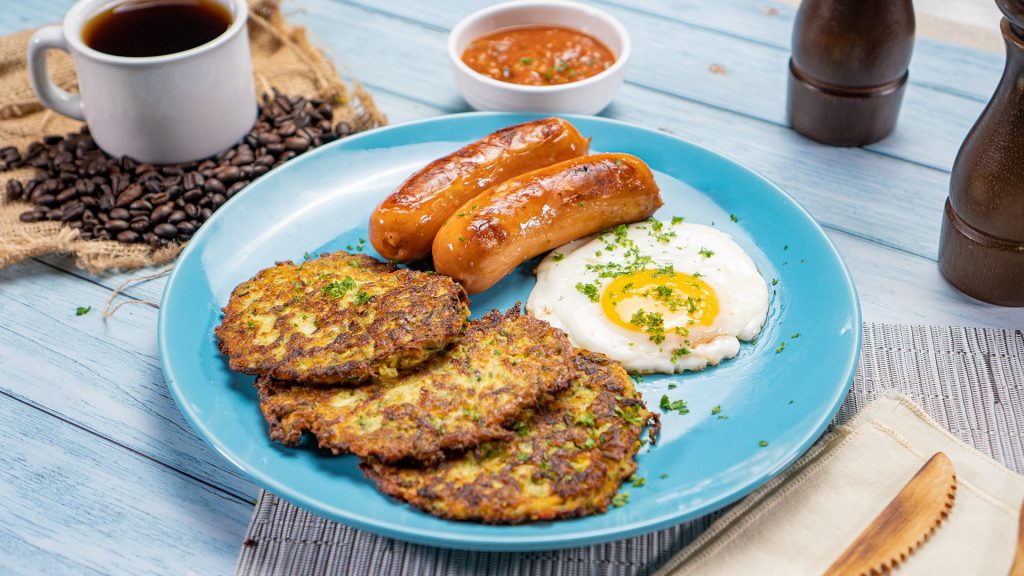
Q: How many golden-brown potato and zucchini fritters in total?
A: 3